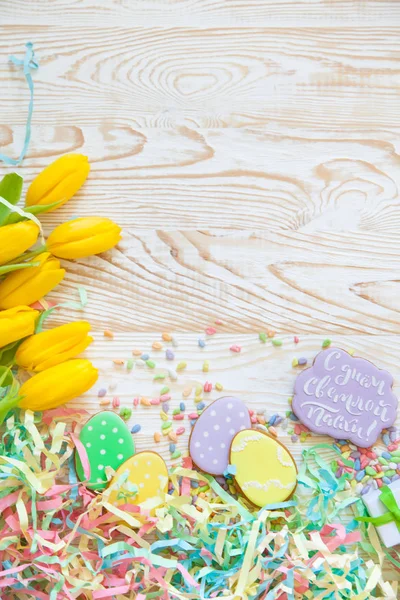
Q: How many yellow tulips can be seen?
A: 7